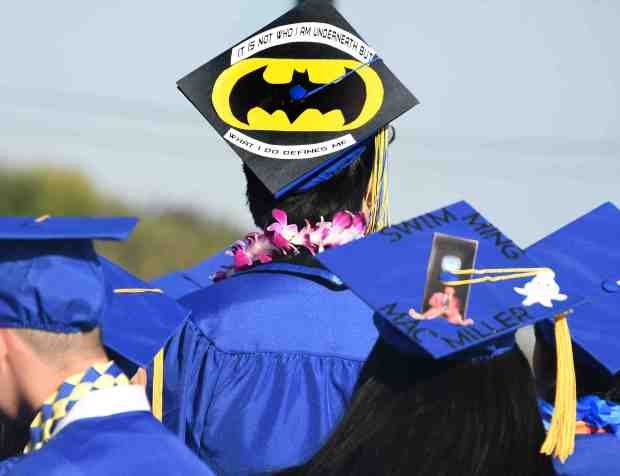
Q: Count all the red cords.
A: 0